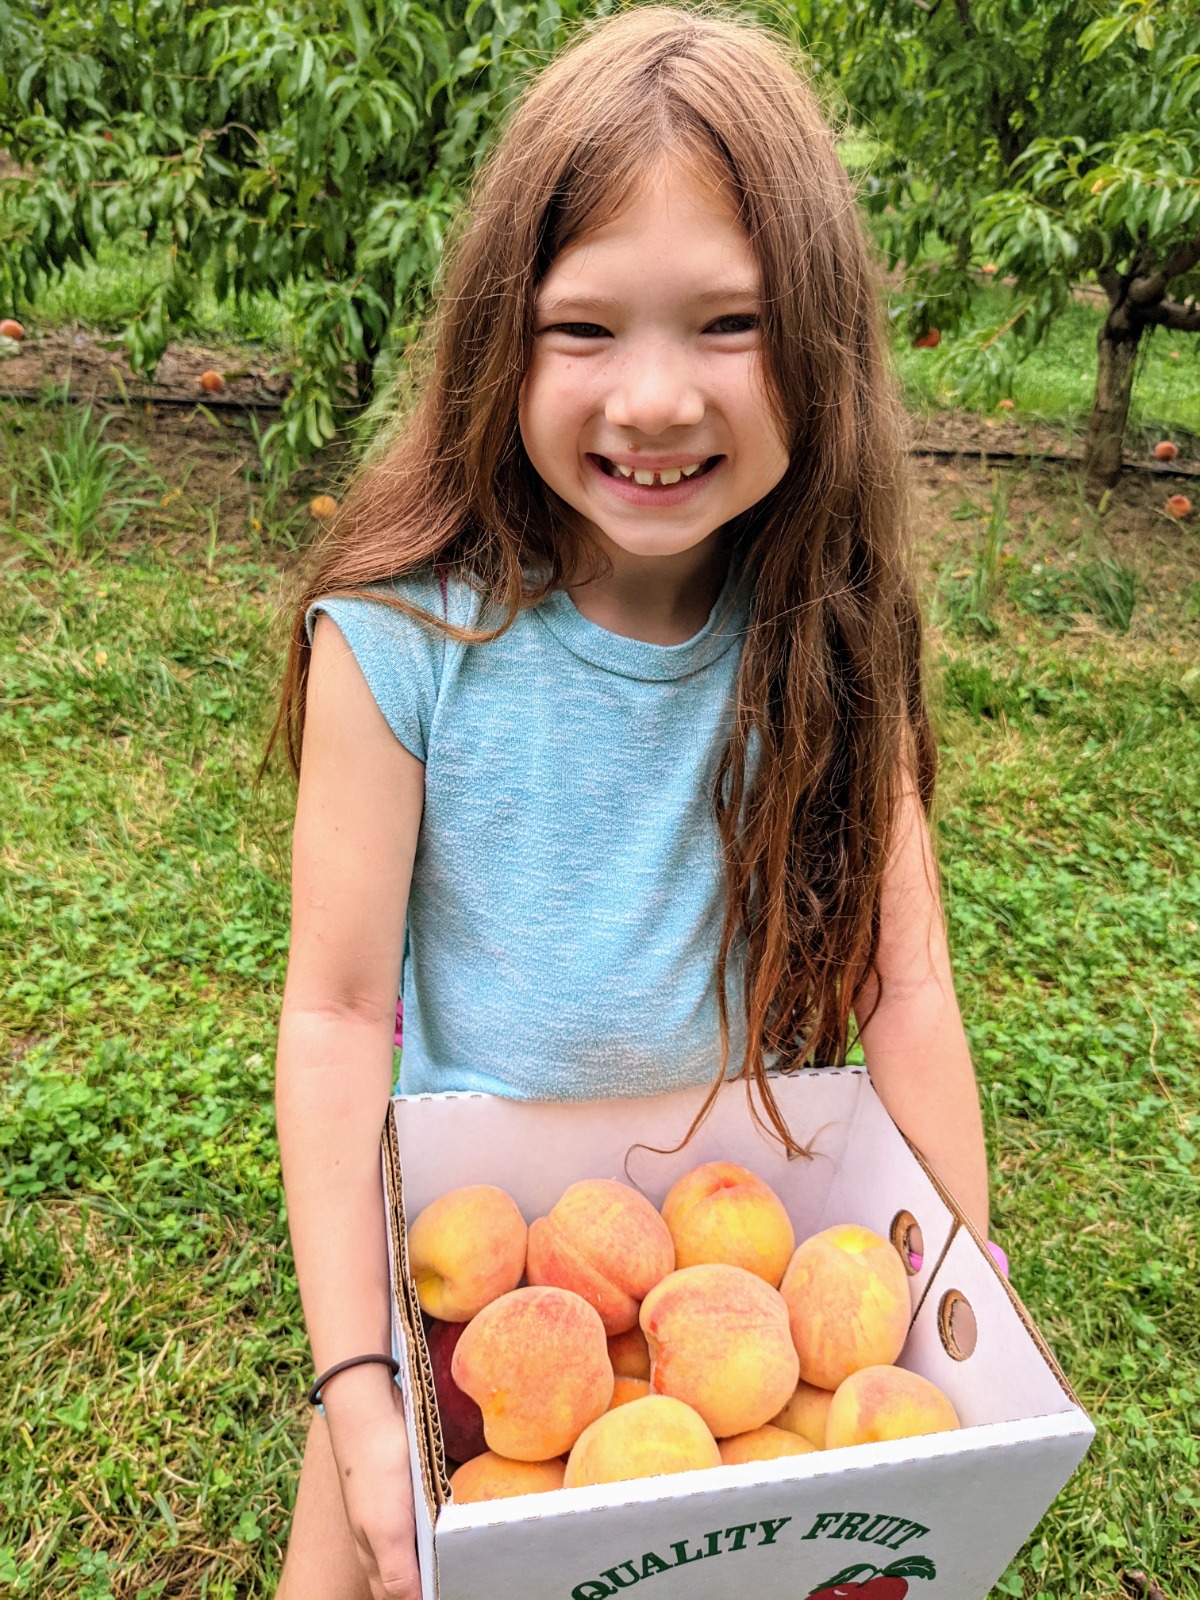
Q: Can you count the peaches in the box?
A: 14